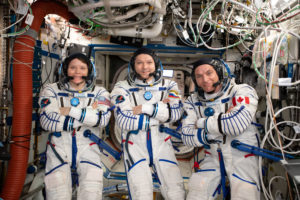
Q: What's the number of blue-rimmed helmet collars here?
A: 3